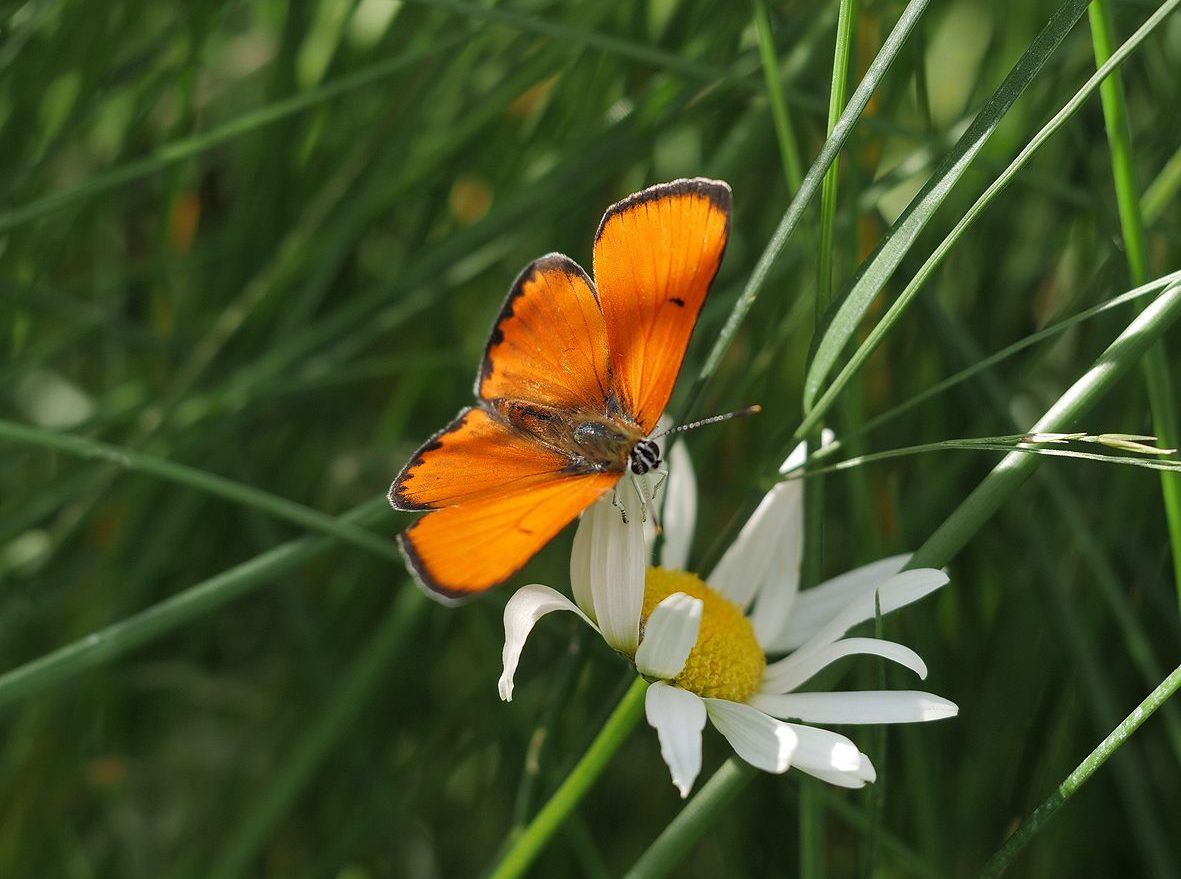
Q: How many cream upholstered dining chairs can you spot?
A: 0